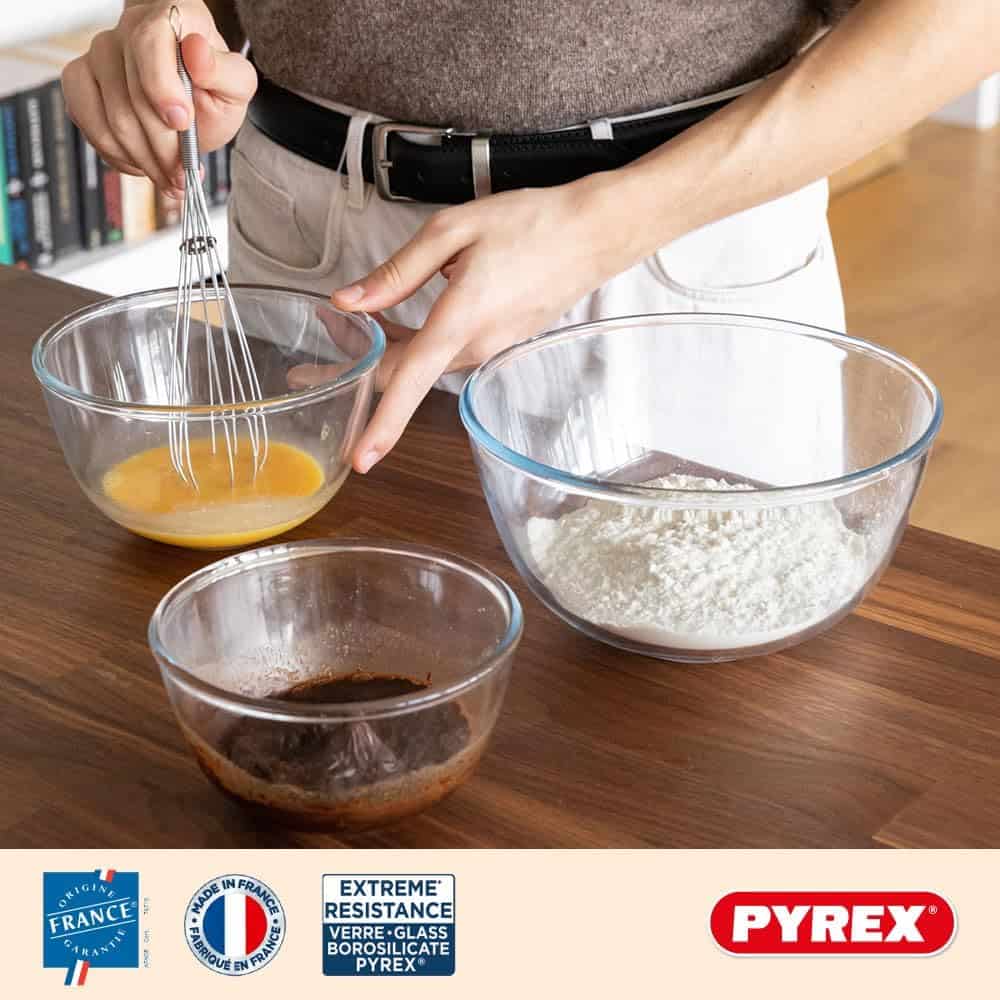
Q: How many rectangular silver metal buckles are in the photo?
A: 1